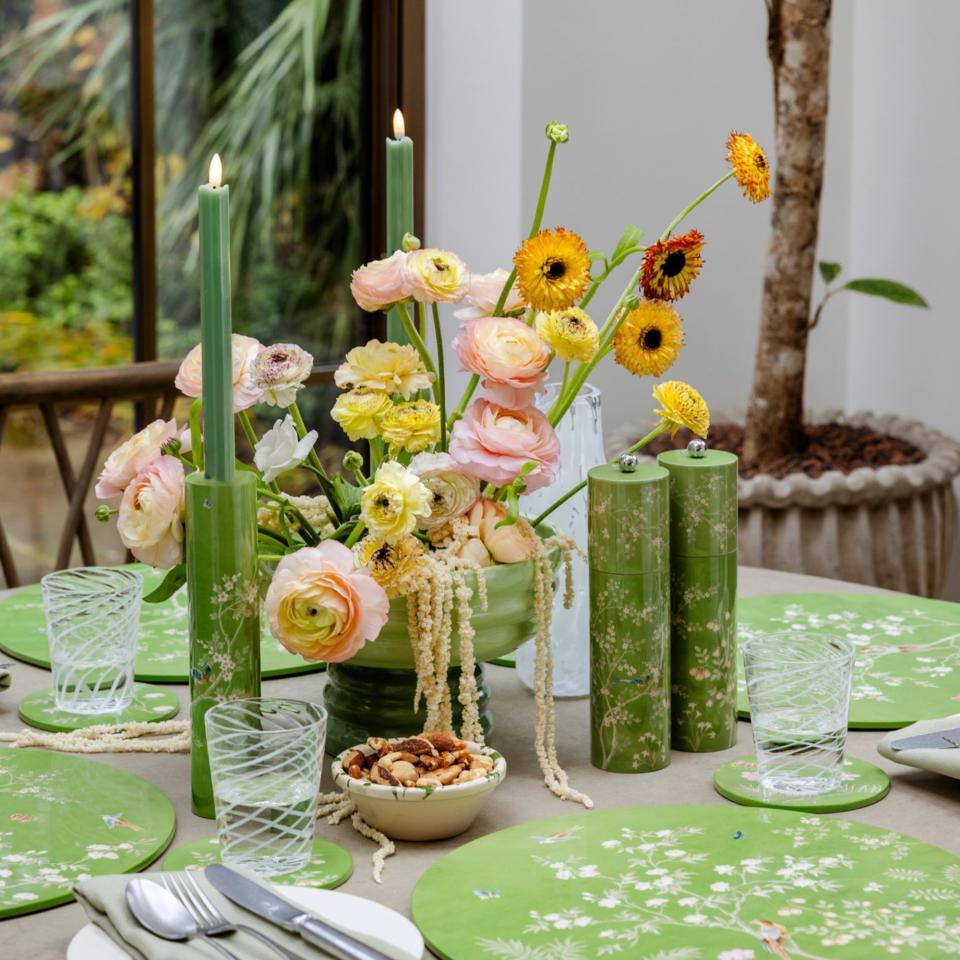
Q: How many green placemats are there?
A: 4